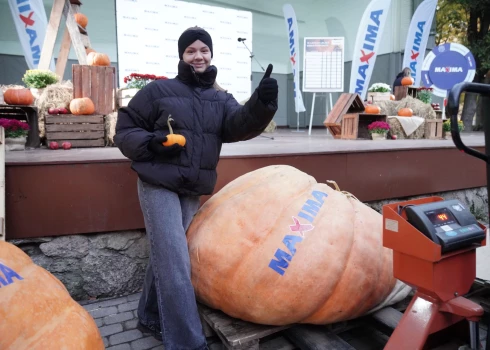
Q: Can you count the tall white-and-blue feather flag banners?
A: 4